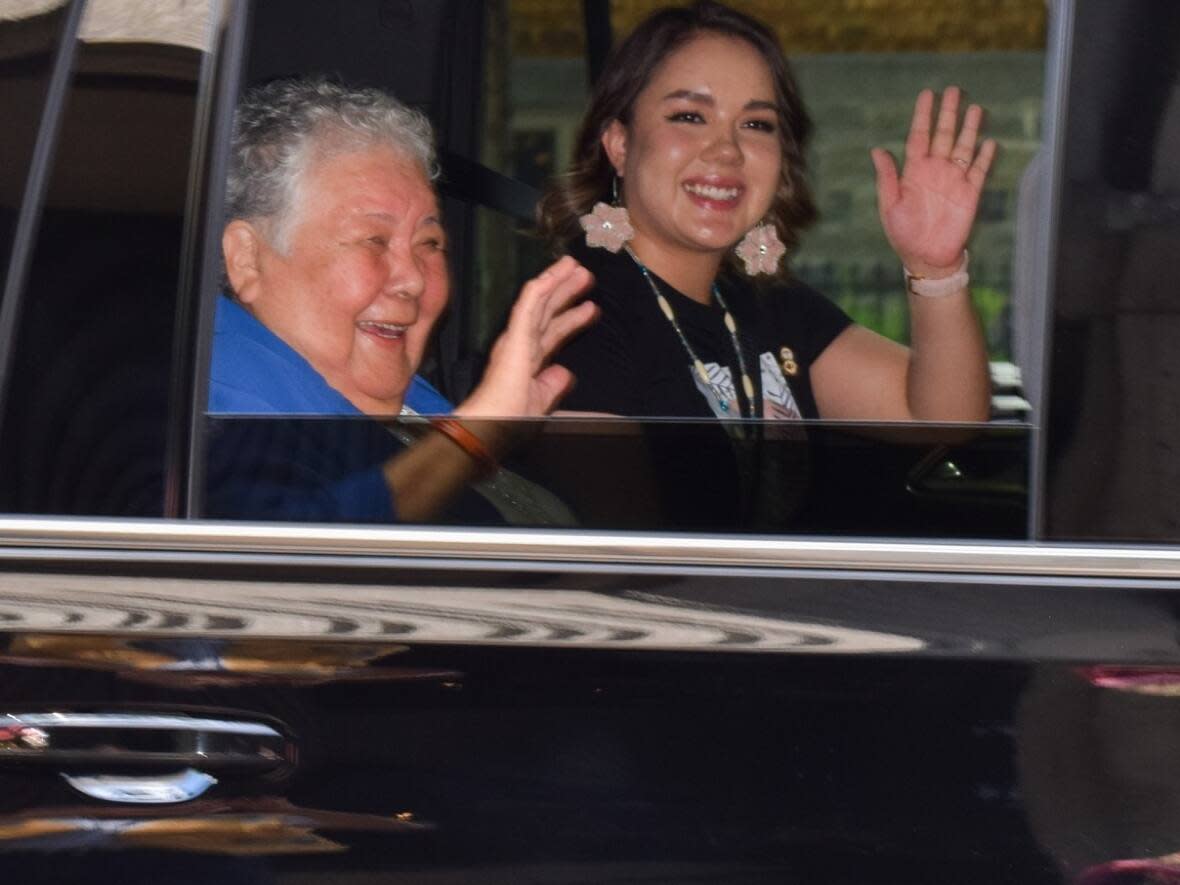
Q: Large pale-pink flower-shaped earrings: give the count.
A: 2